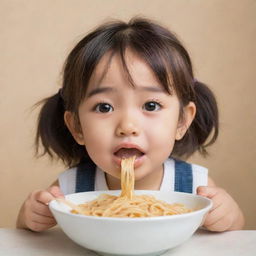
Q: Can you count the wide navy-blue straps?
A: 2